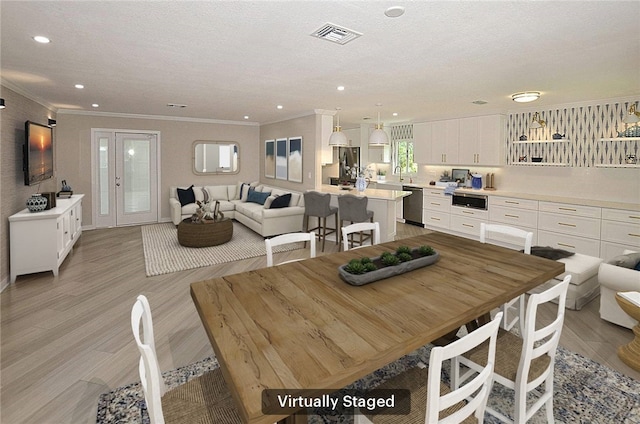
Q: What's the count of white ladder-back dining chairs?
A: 6